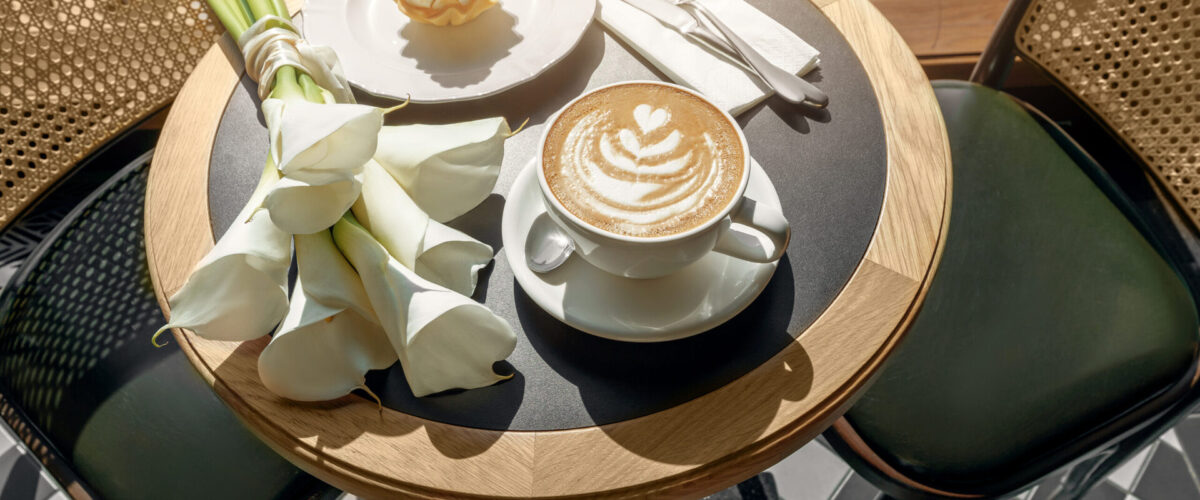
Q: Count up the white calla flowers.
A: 7